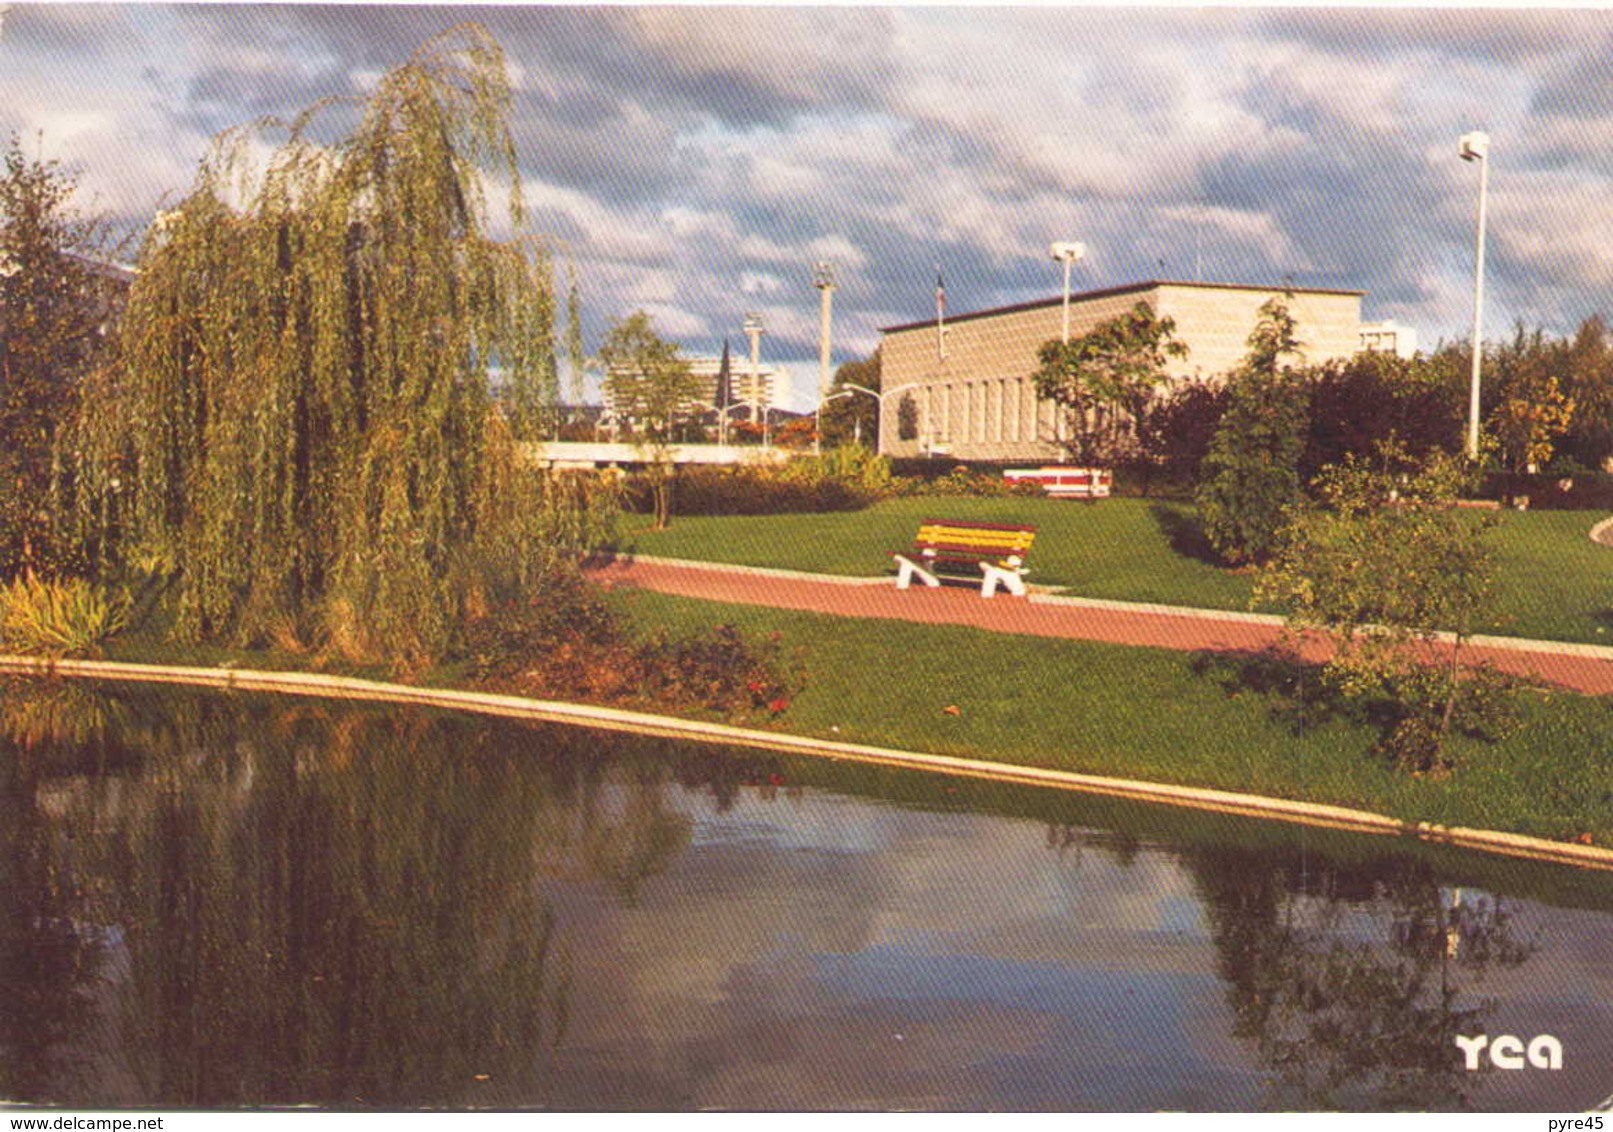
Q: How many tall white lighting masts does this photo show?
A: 4